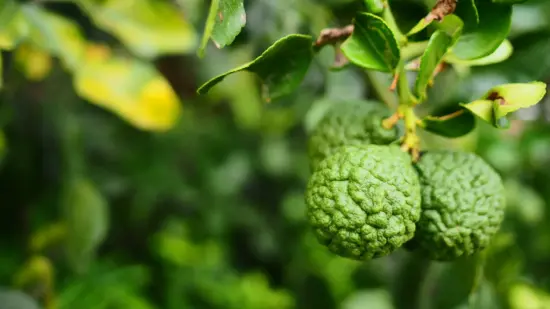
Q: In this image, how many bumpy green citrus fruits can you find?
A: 3